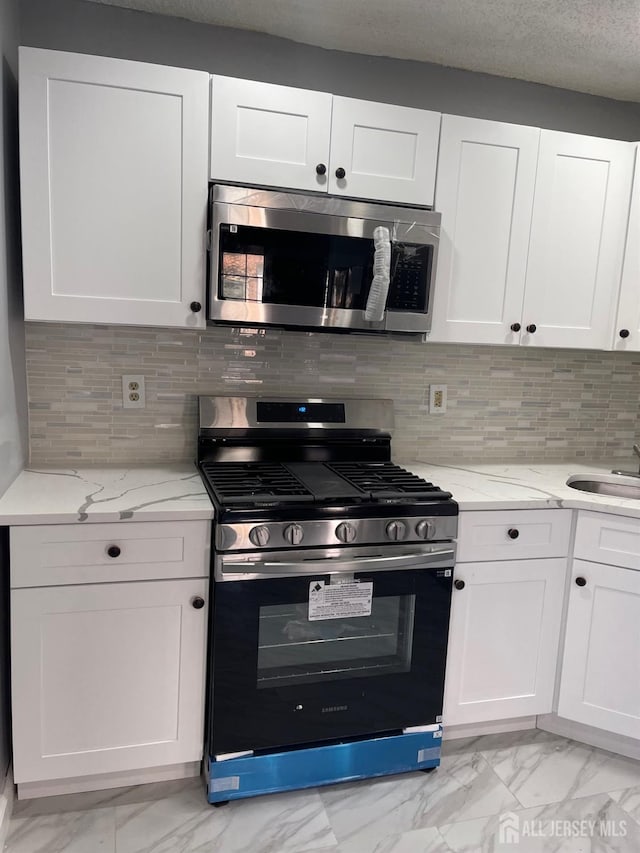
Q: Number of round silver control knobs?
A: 5